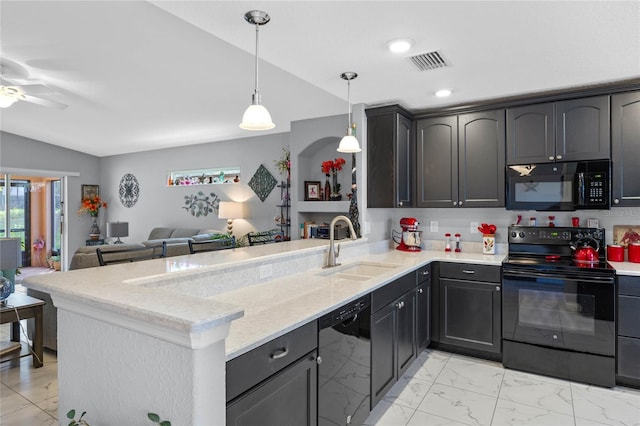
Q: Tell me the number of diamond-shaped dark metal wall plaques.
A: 1